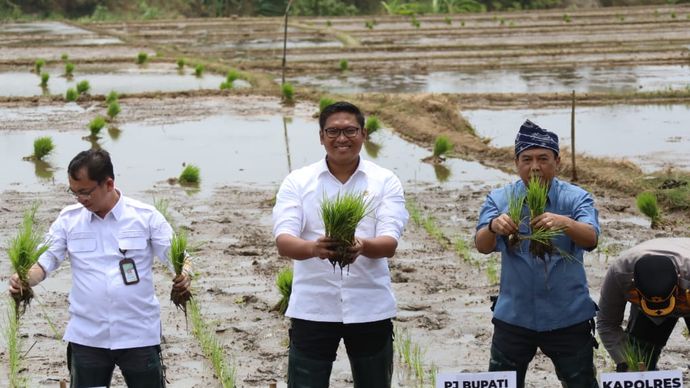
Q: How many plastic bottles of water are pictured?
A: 0